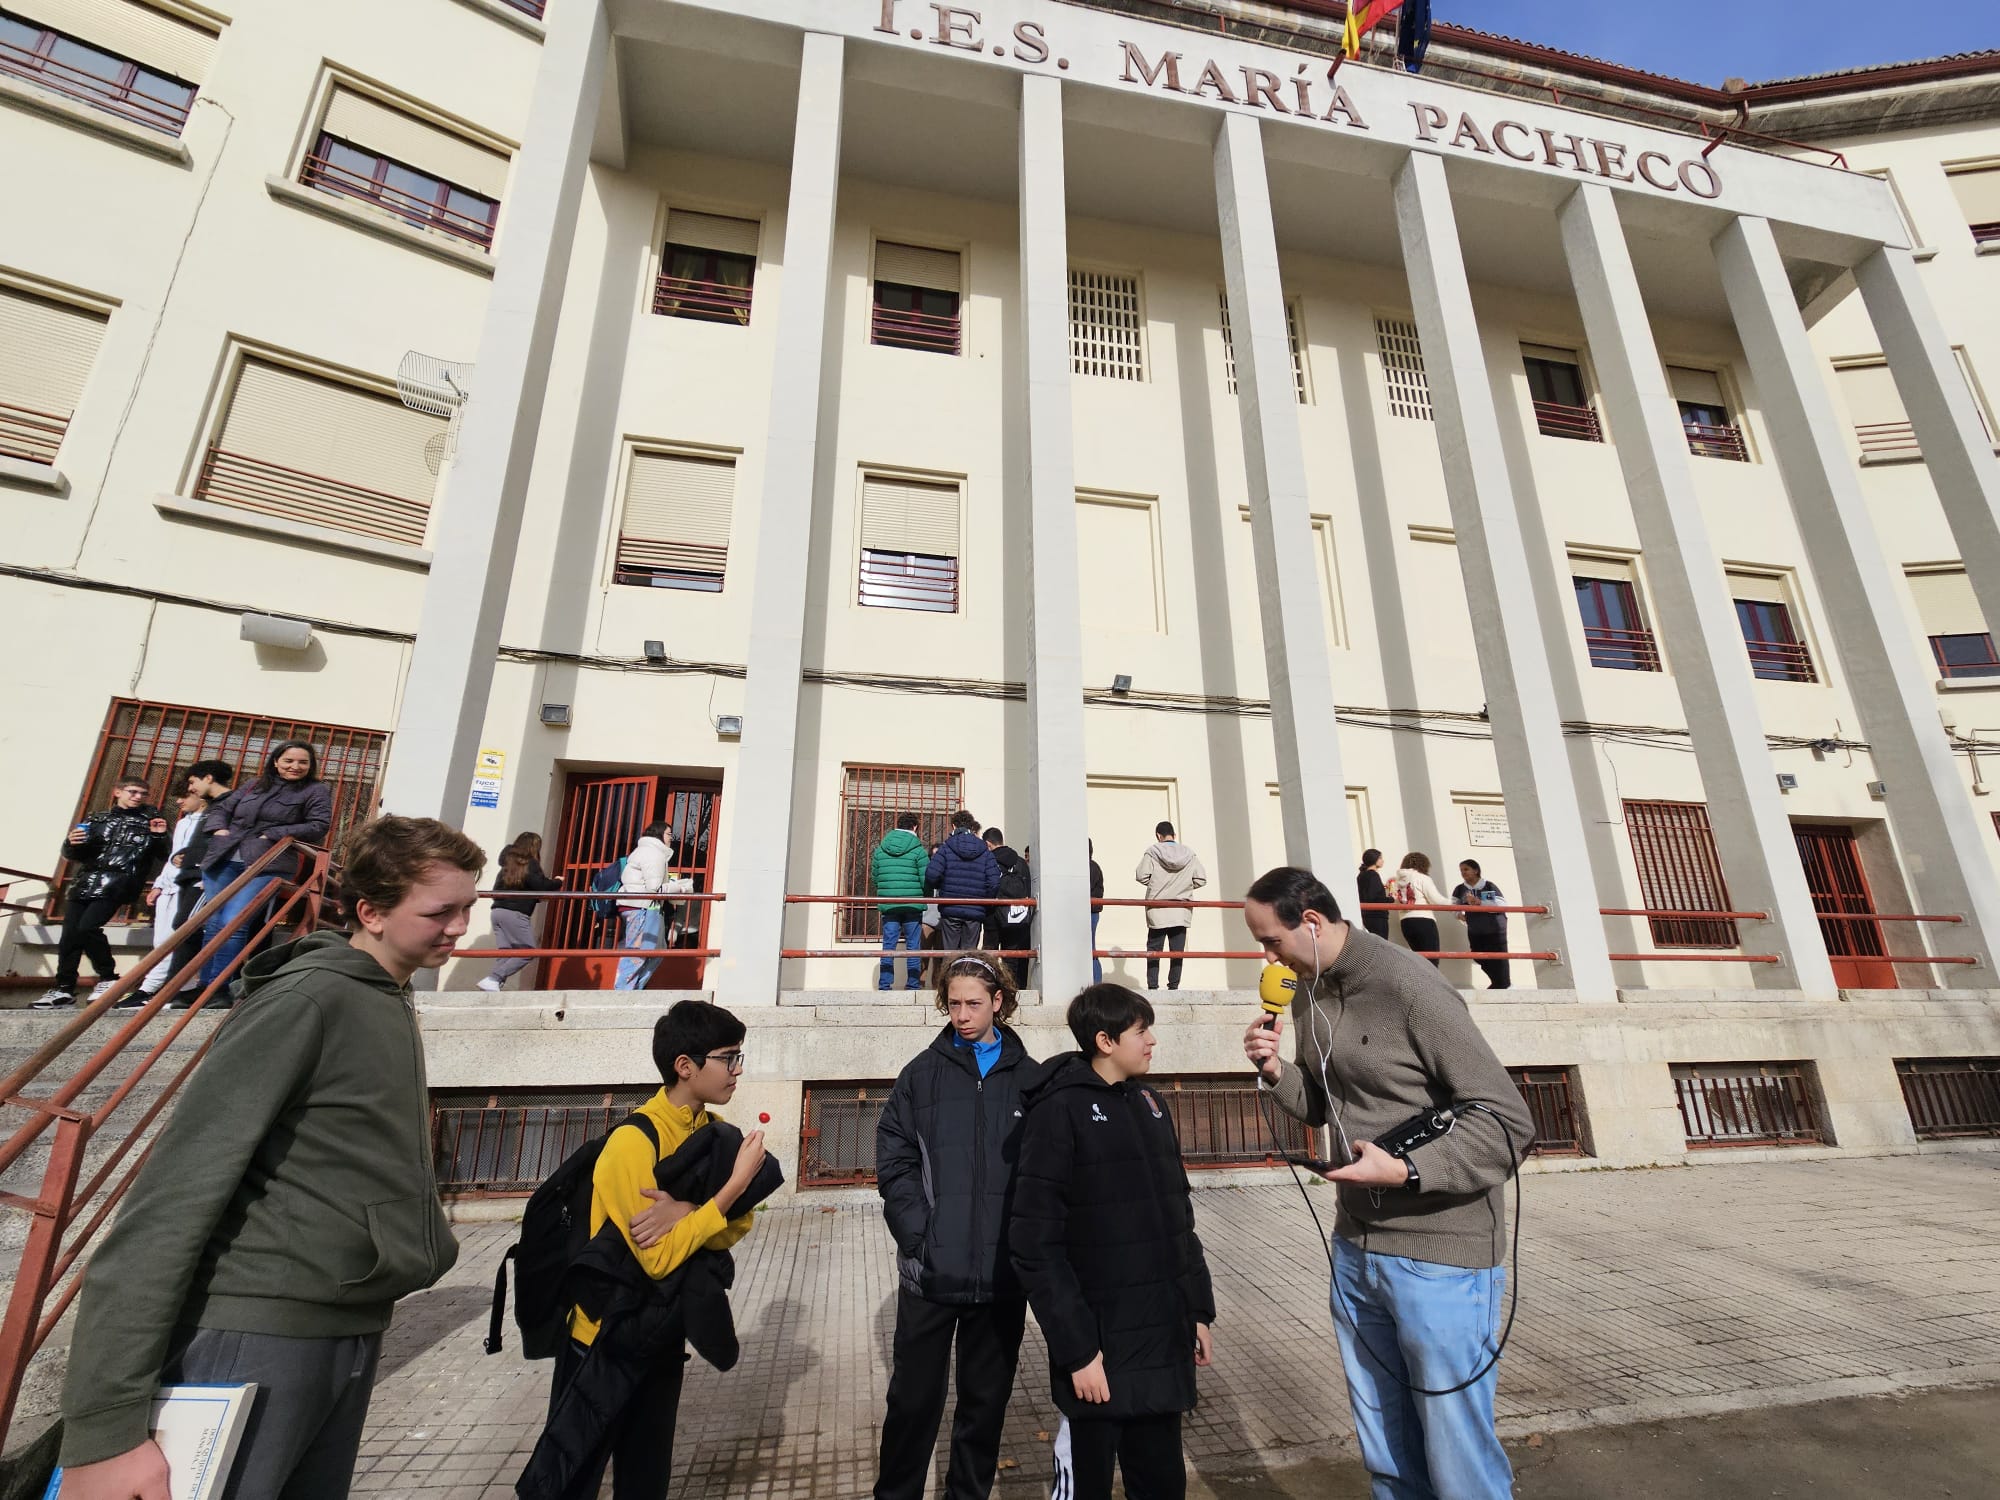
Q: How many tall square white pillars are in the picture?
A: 8